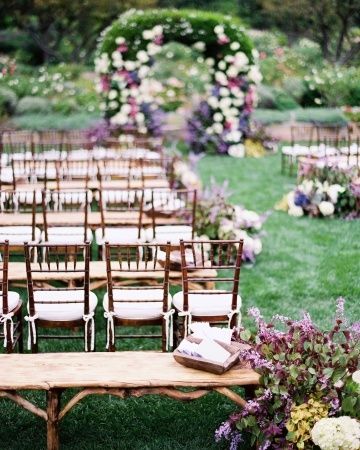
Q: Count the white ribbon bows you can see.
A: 7